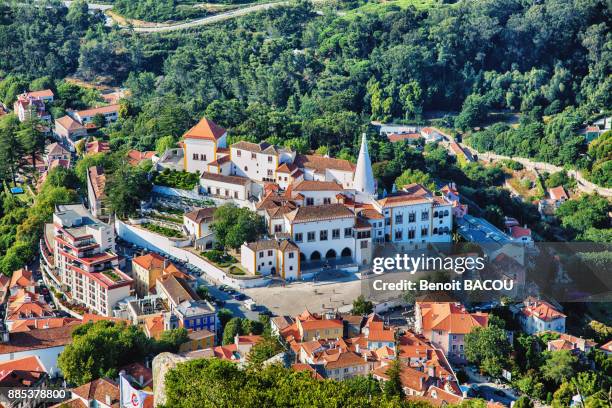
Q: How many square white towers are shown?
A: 1